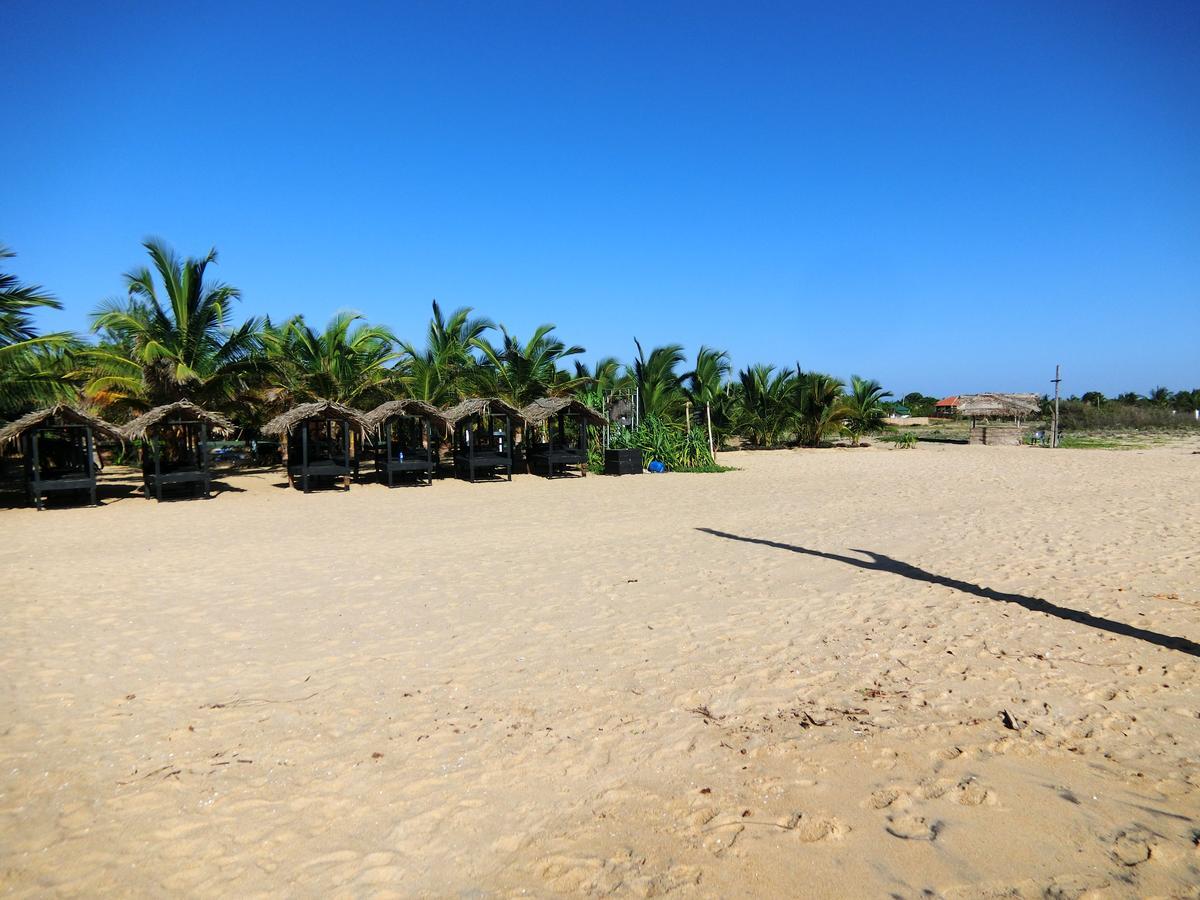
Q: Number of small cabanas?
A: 6